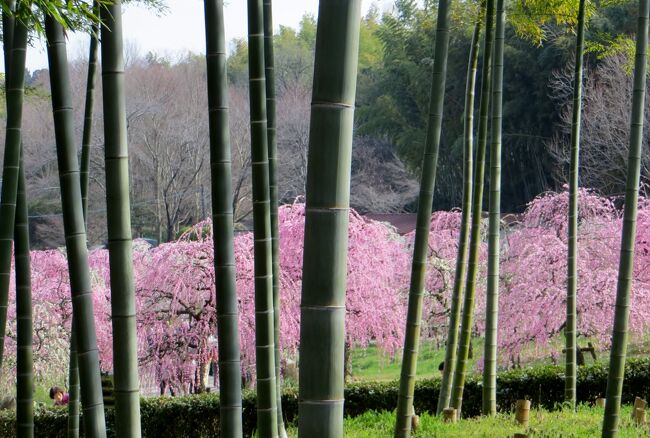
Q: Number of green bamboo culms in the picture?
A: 15